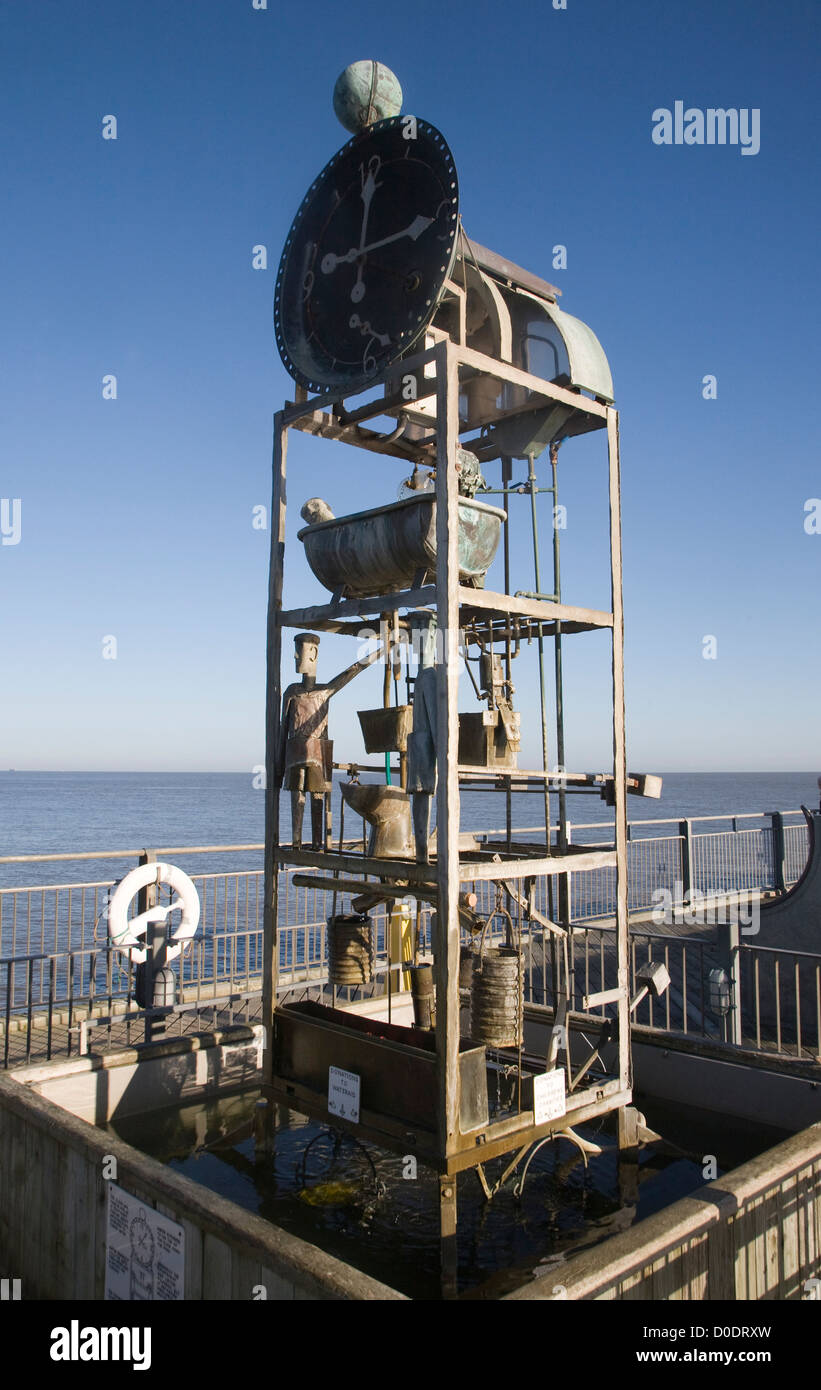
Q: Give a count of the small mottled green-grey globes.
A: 1